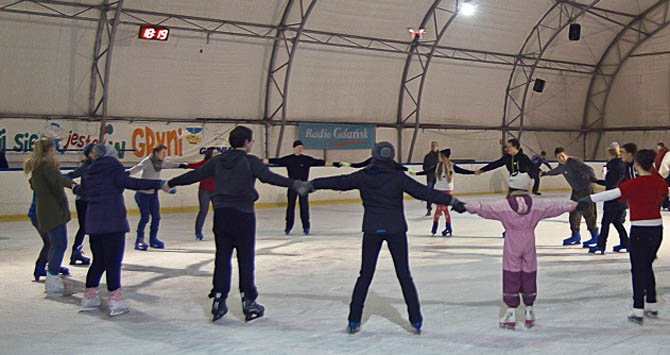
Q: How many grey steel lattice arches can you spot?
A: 5